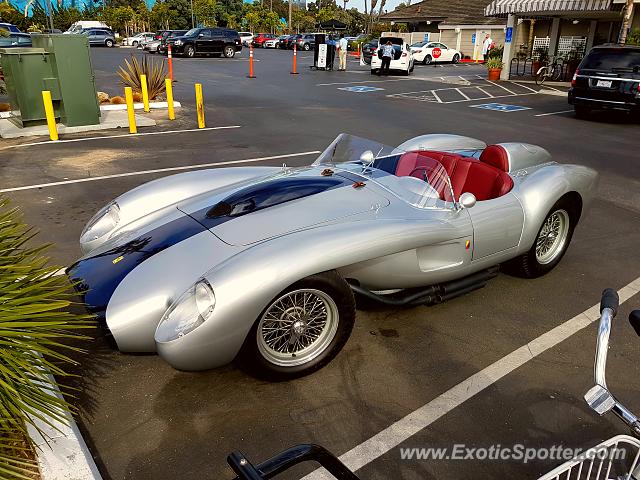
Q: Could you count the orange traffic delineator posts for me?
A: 3